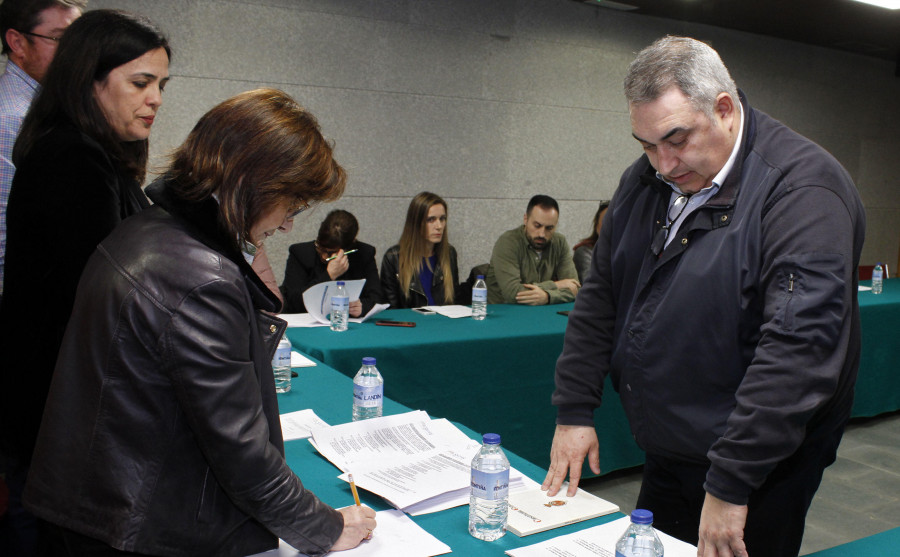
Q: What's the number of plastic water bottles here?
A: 7